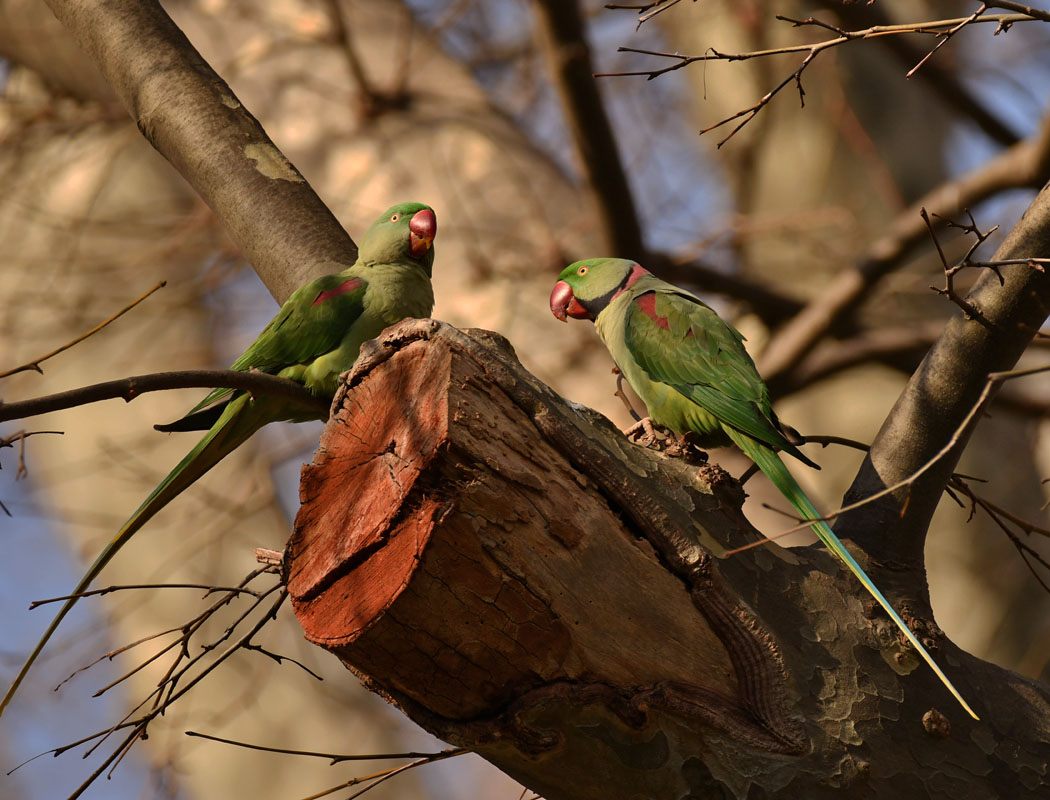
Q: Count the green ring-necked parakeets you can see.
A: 2